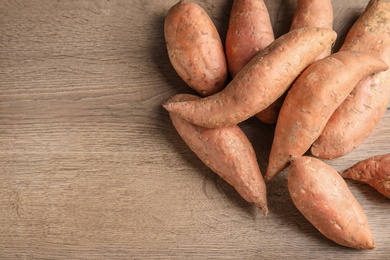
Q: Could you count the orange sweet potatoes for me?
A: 9